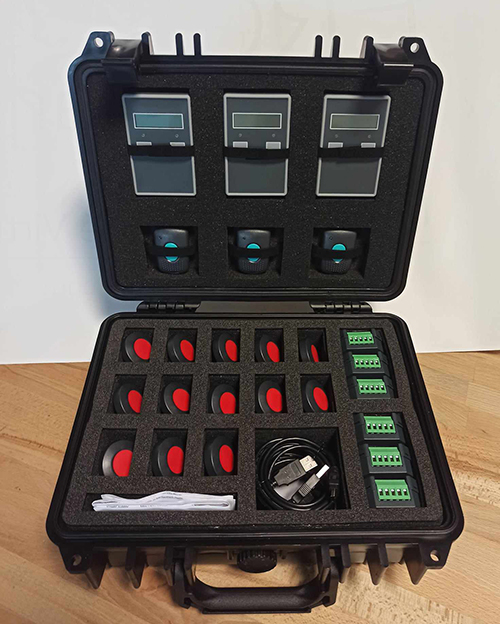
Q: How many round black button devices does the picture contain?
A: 13